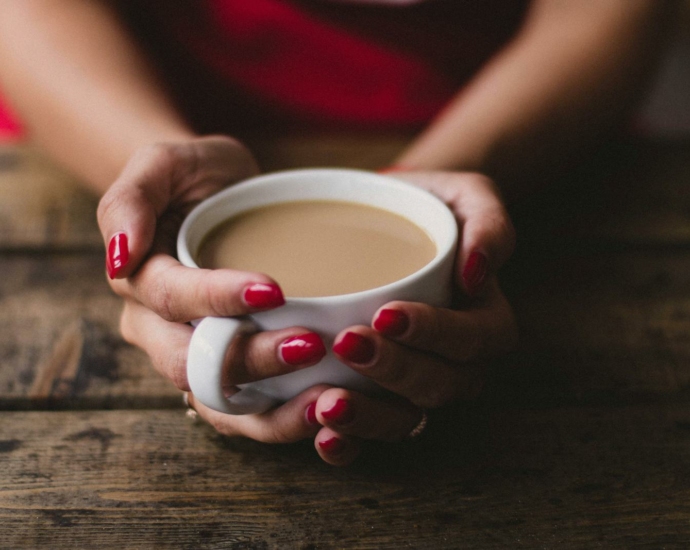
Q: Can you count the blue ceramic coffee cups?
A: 0